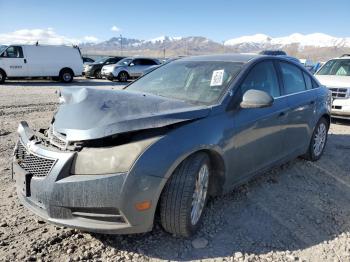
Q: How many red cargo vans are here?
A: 0